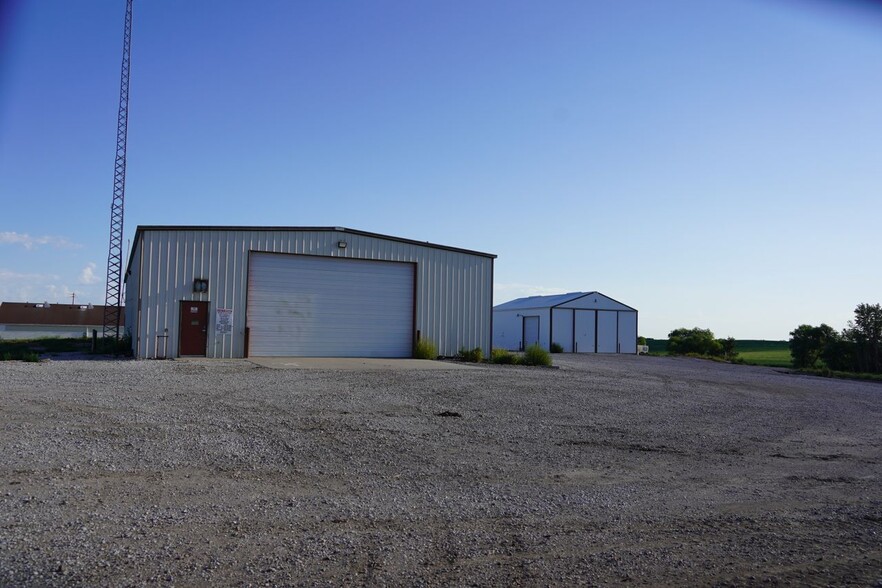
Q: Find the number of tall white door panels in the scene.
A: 4